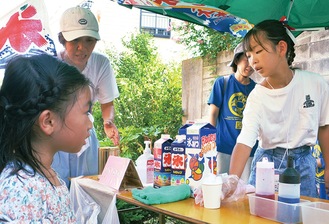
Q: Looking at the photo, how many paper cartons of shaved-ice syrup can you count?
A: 4